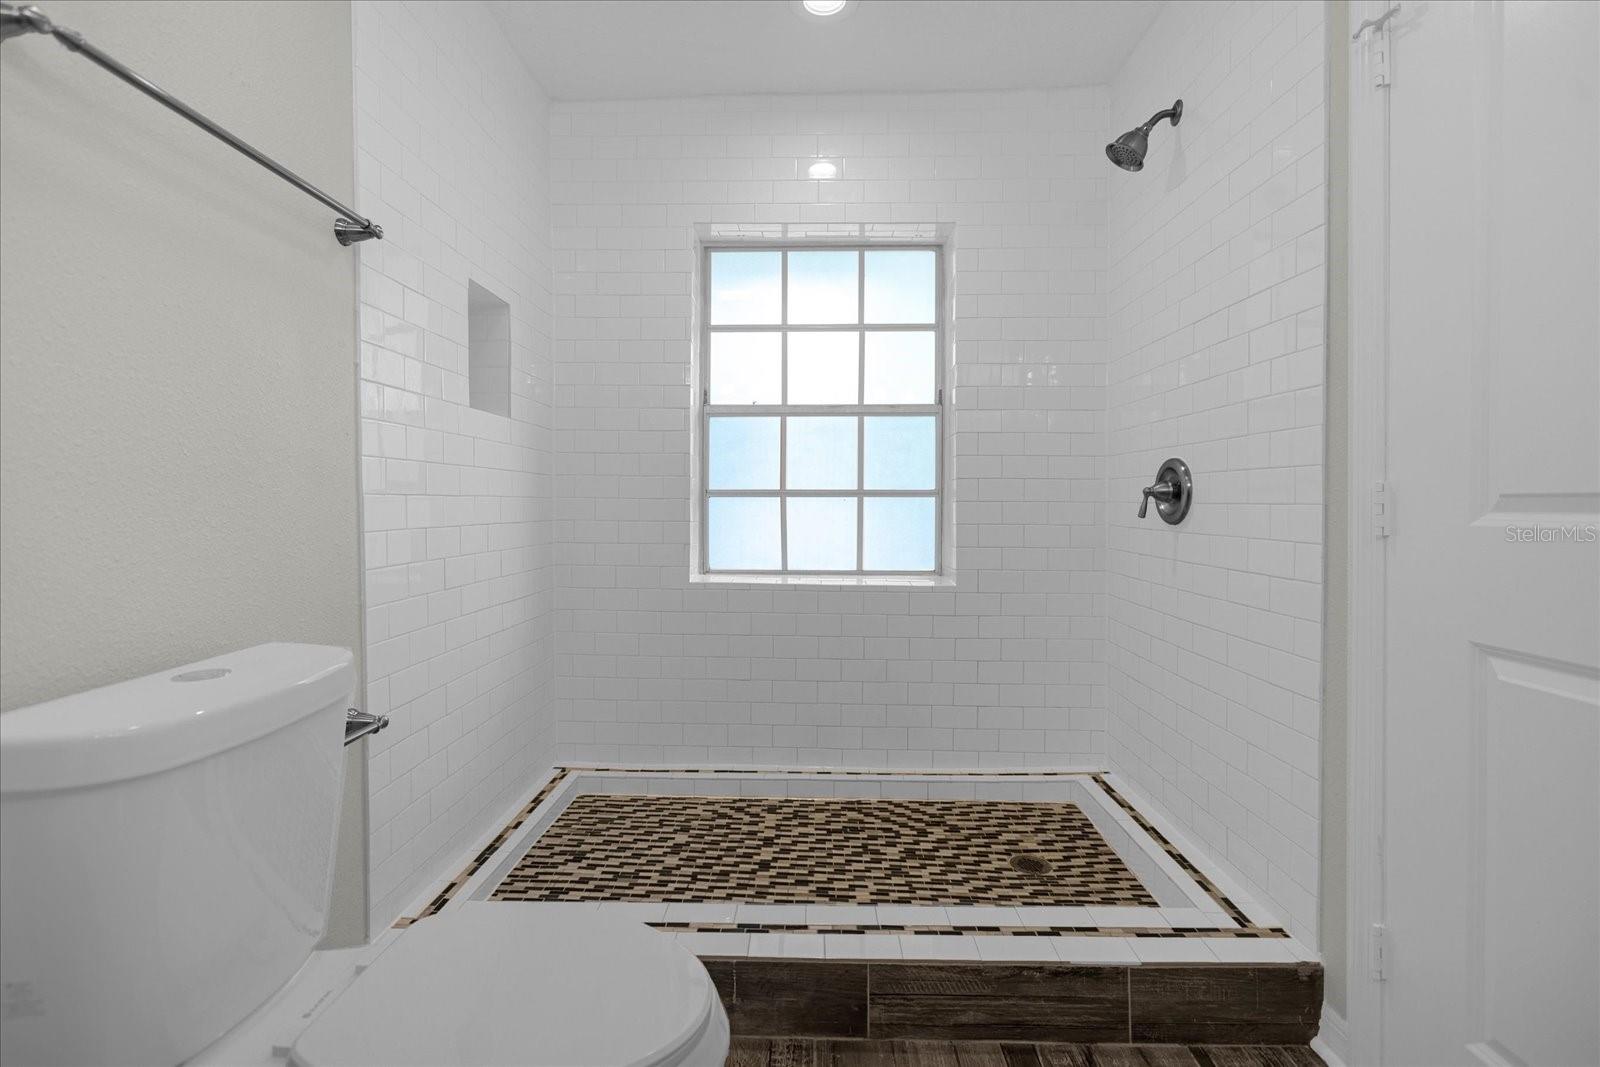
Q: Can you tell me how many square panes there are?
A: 12